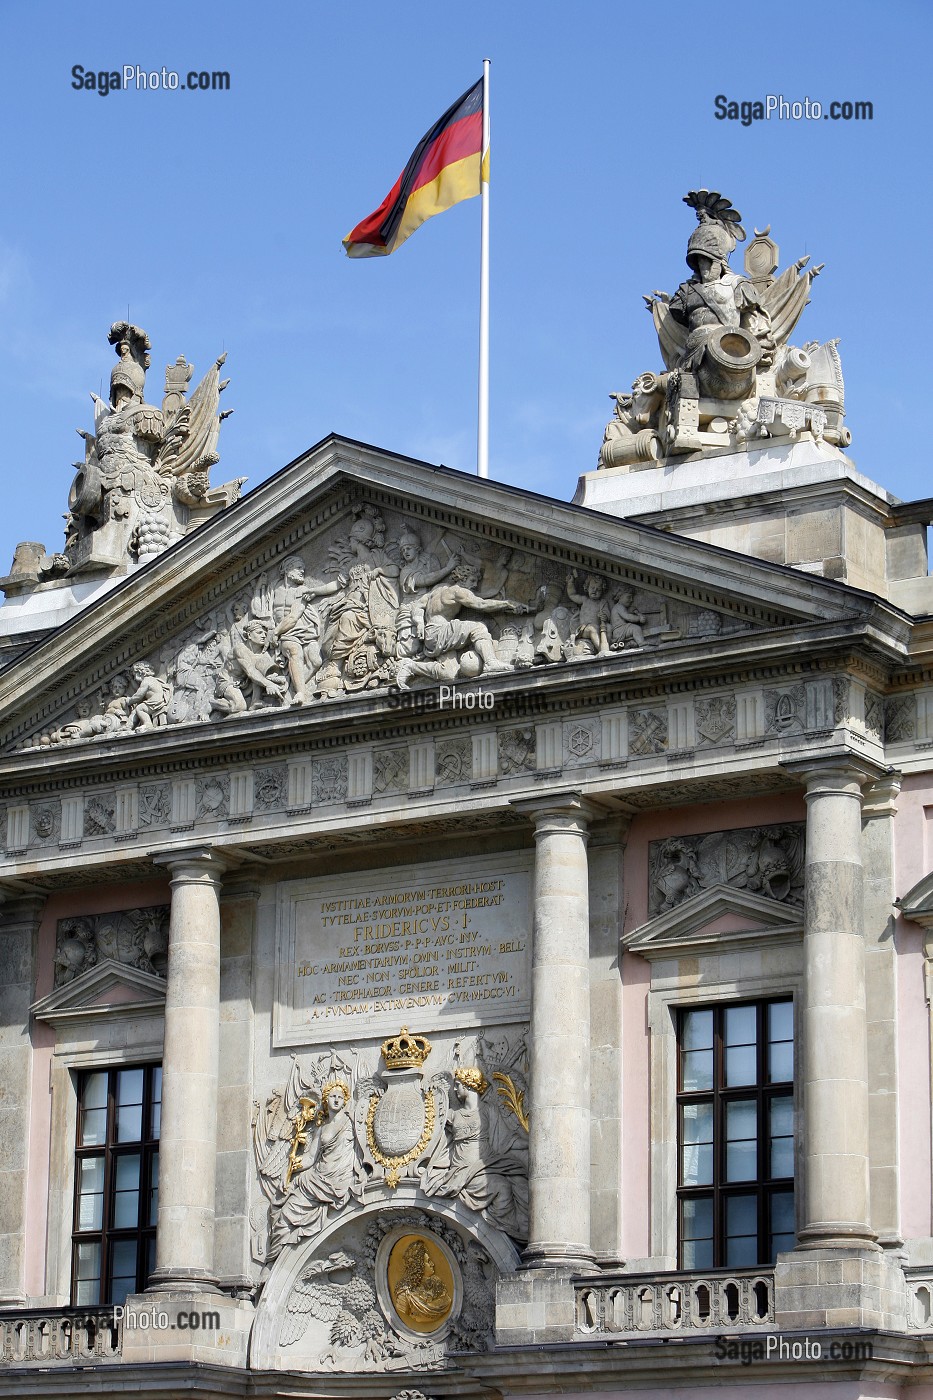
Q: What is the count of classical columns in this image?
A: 3